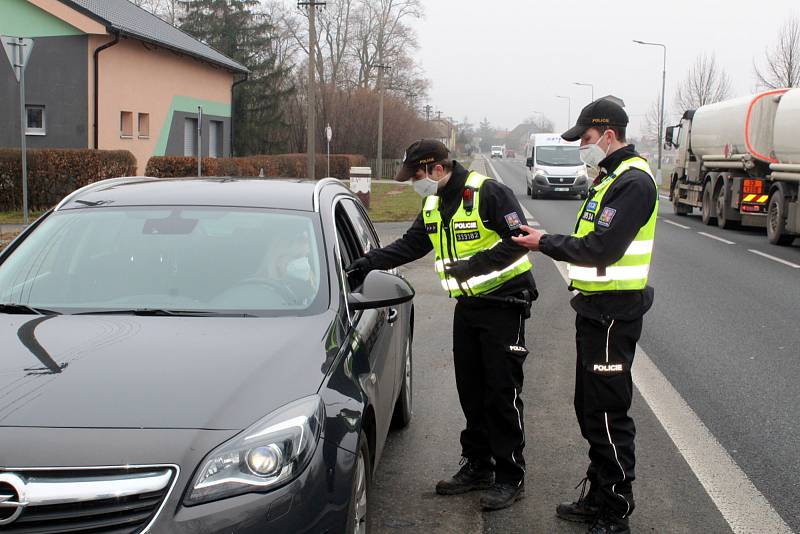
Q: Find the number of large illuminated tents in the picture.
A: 0